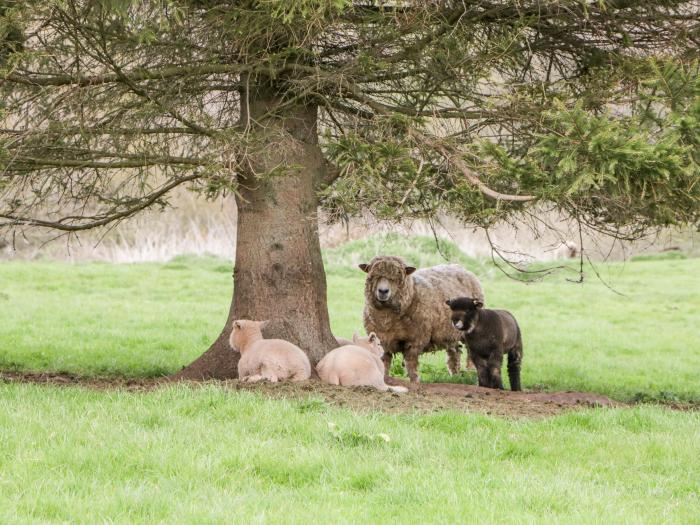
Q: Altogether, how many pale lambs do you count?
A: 2